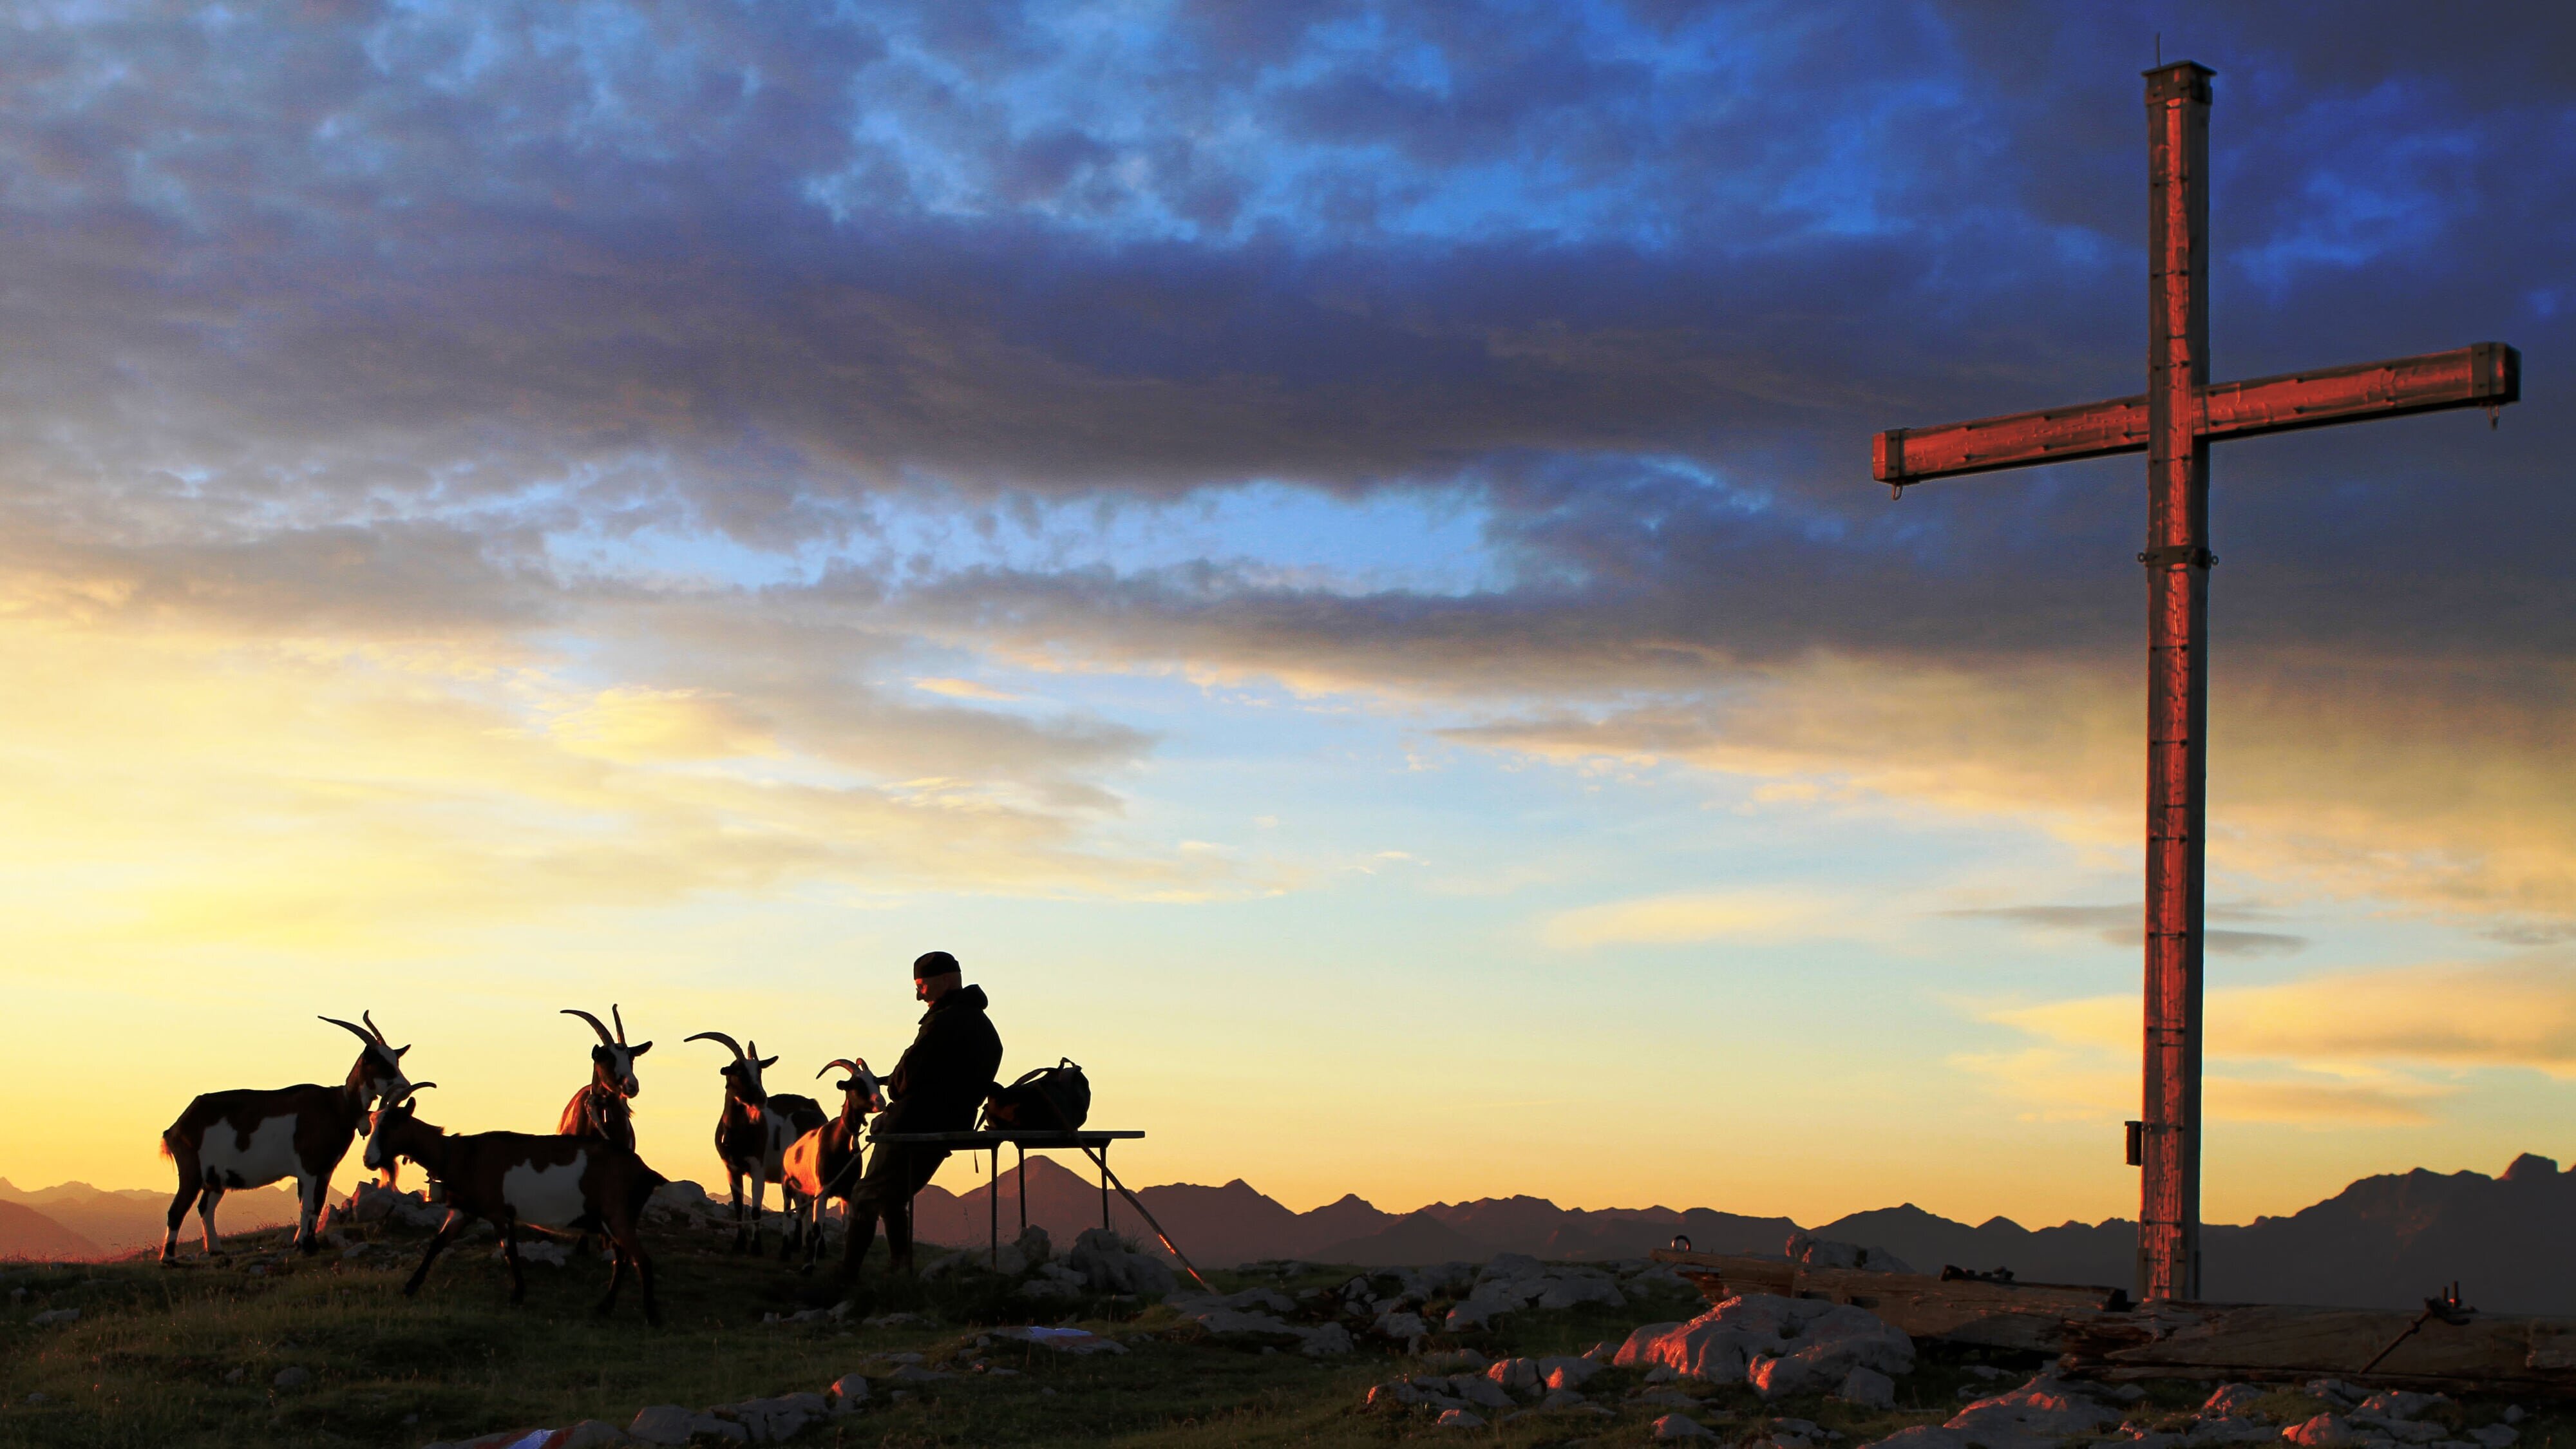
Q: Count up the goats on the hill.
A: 5